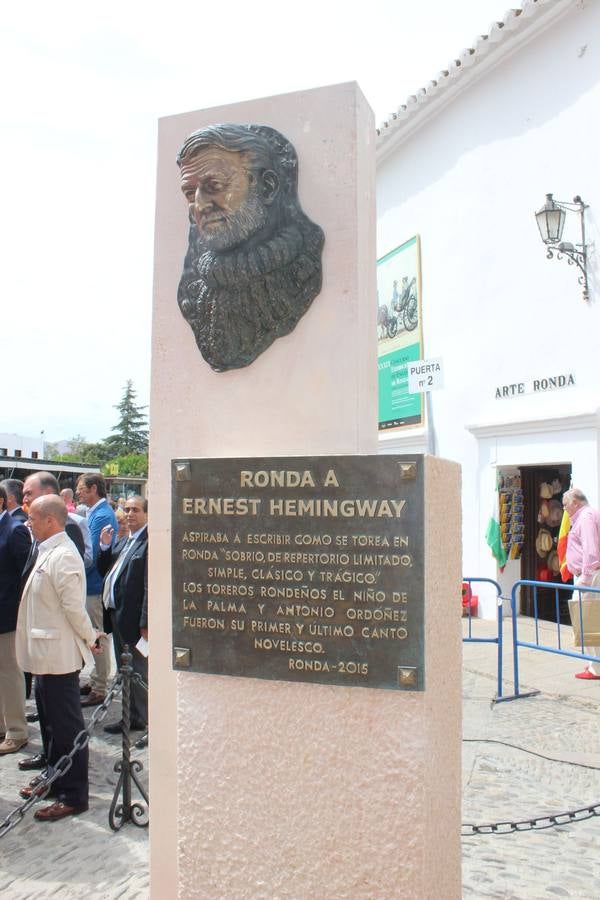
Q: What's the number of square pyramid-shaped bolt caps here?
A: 4